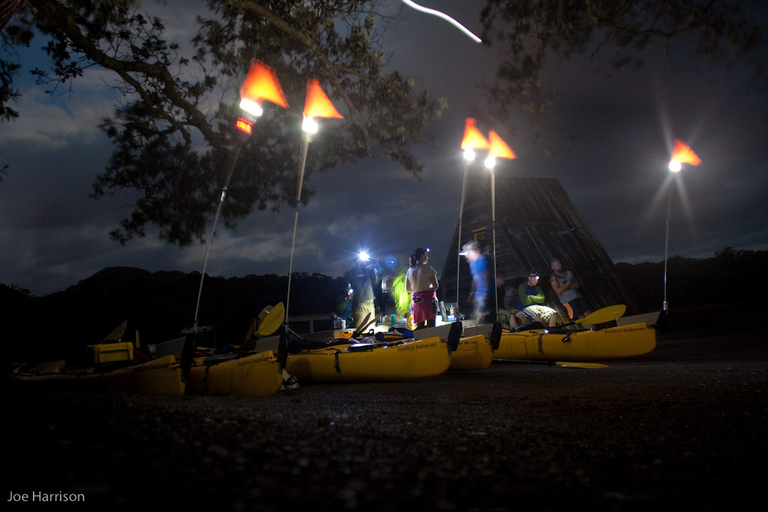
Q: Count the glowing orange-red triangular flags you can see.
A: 5